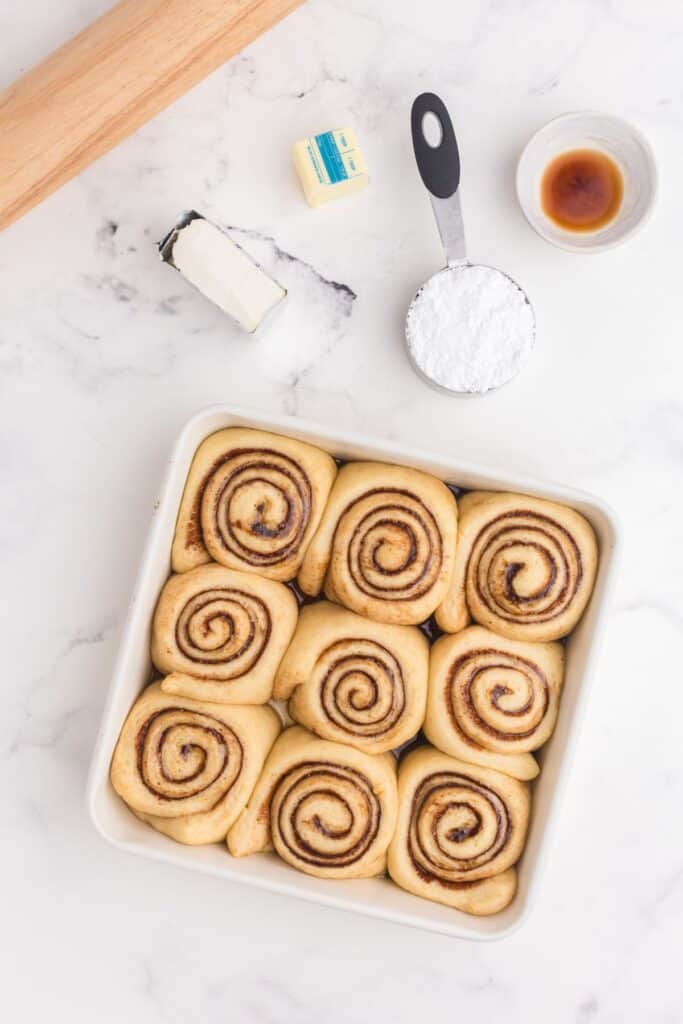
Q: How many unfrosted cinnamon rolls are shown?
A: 9